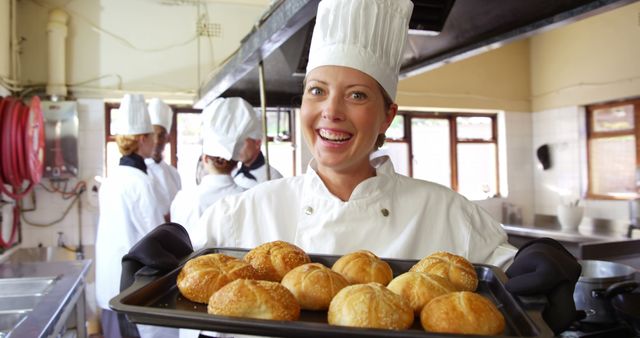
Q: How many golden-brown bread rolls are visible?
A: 9